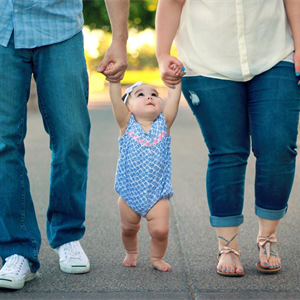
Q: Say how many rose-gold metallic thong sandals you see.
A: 2